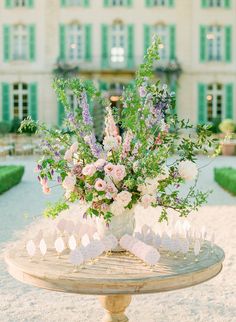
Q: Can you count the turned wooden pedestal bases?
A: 1